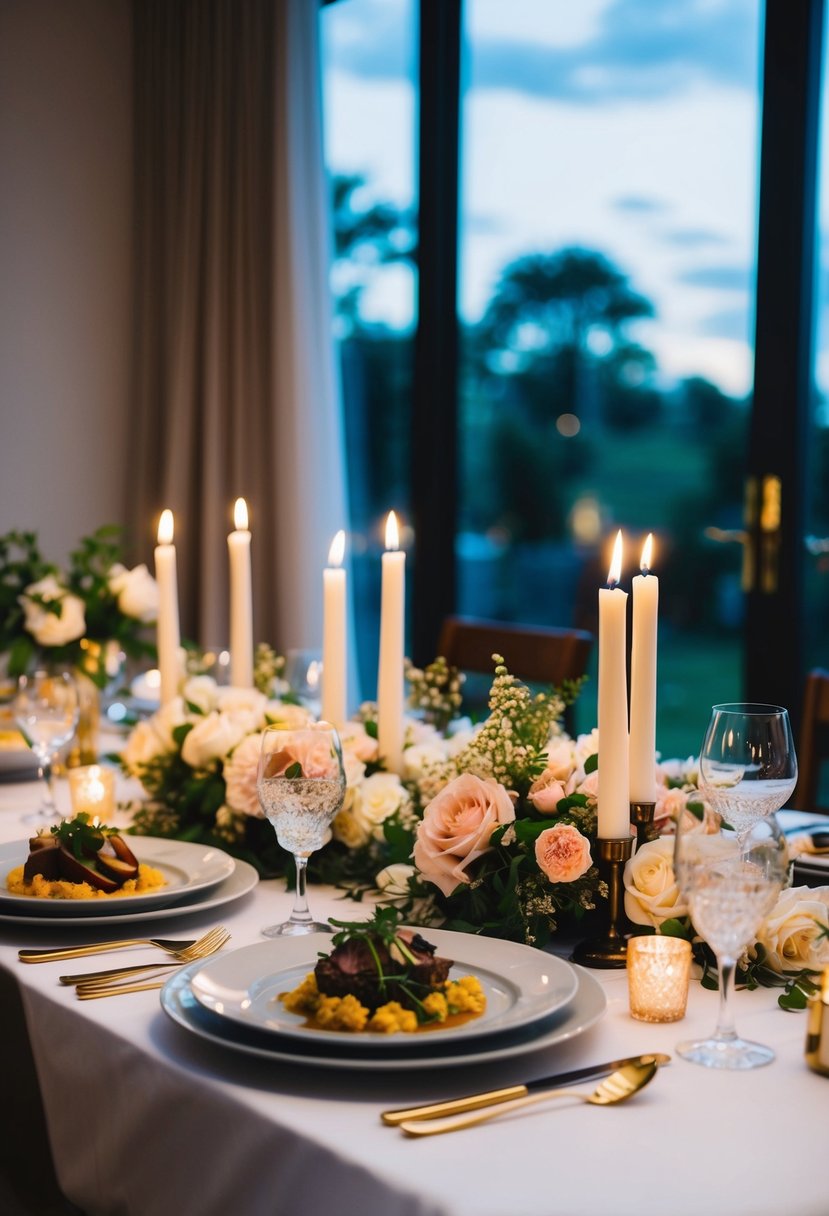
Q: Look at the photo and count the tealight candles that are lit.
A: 2